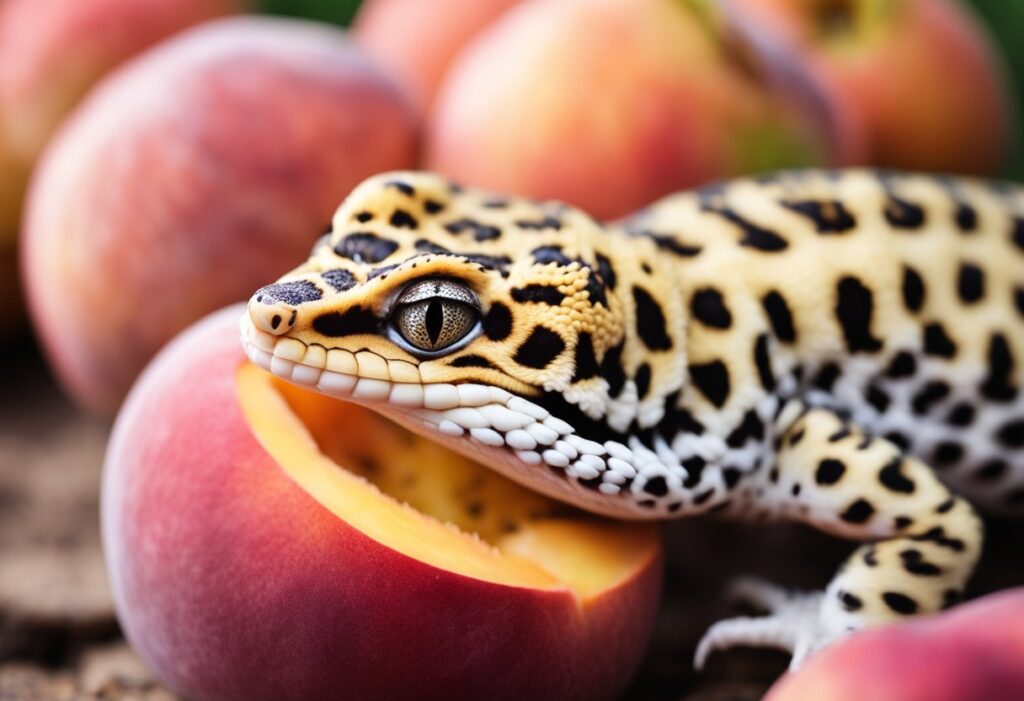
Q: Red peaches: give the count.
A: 7